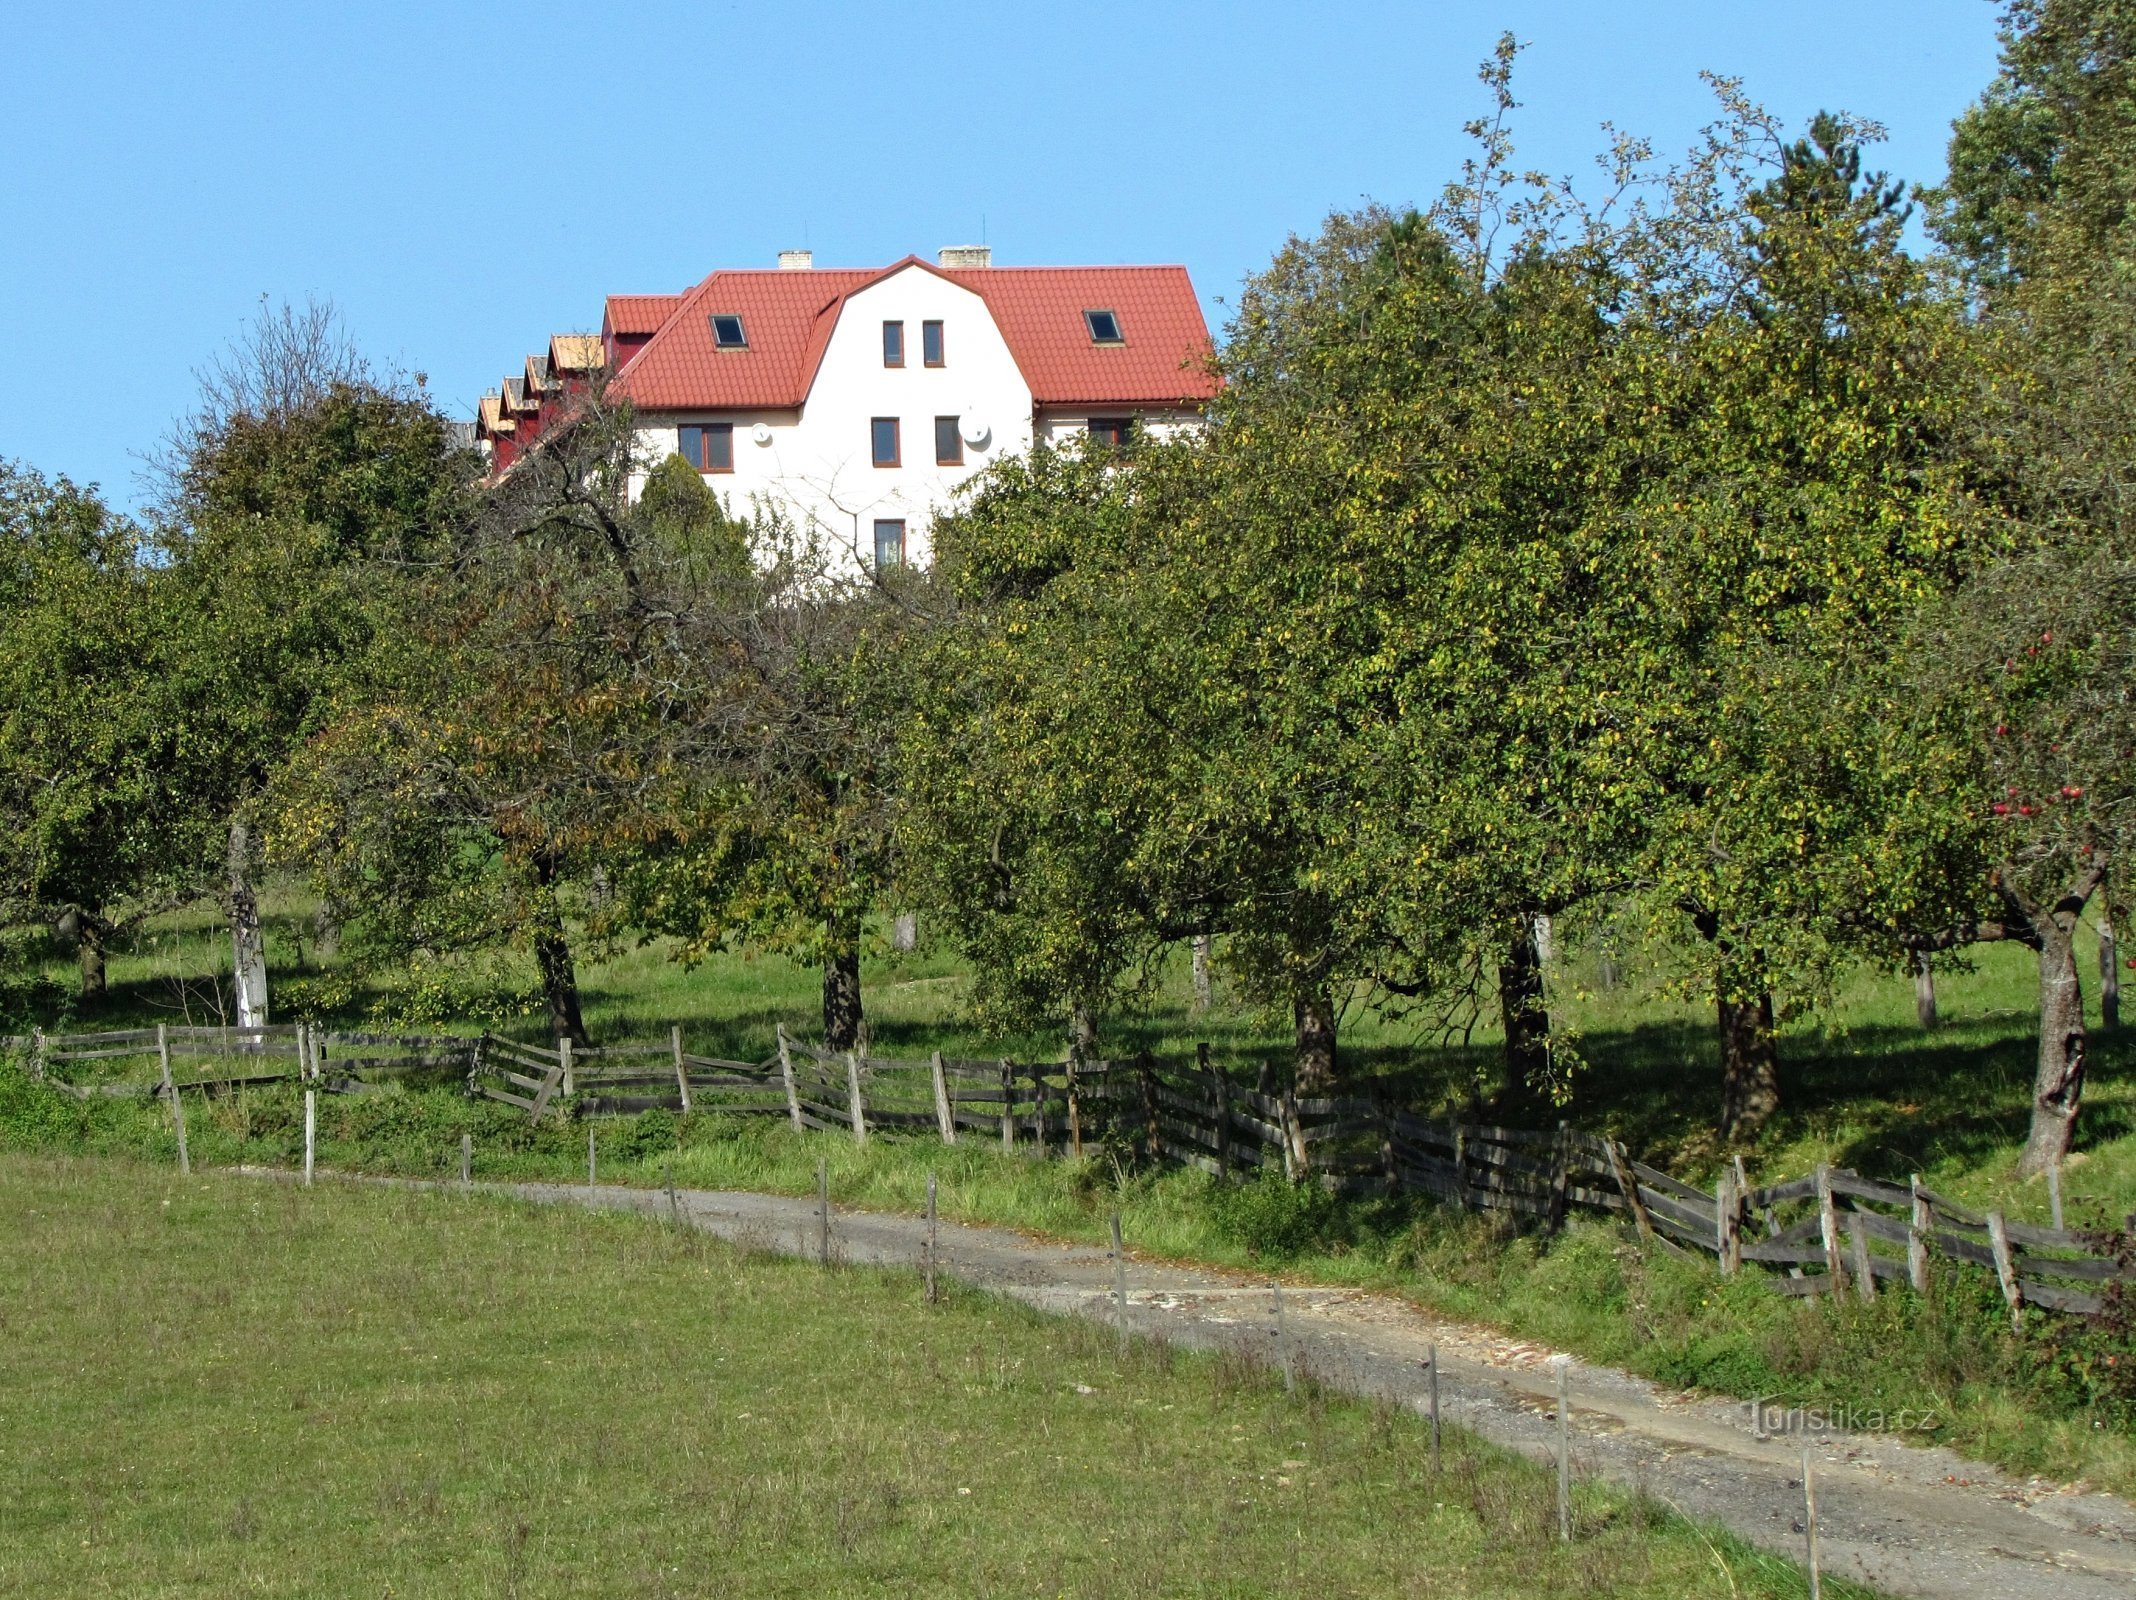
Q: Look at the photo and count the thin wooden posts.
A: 12